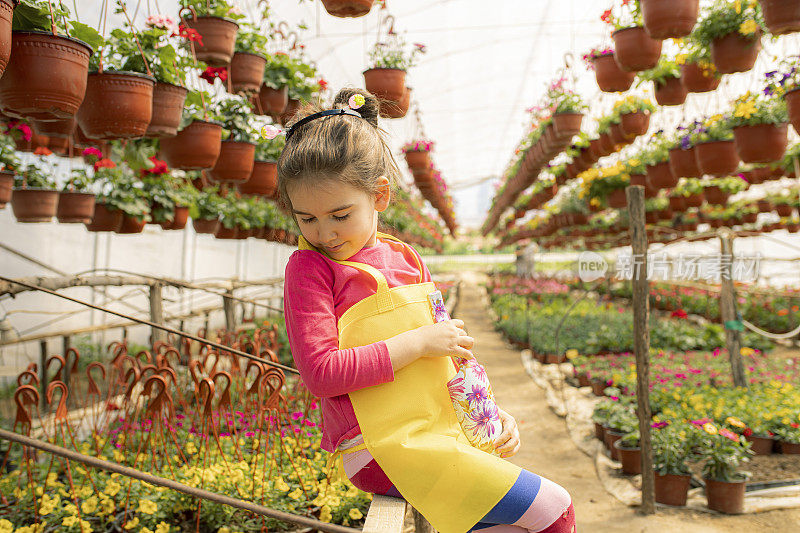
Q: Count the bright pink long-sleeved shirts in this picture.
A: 1